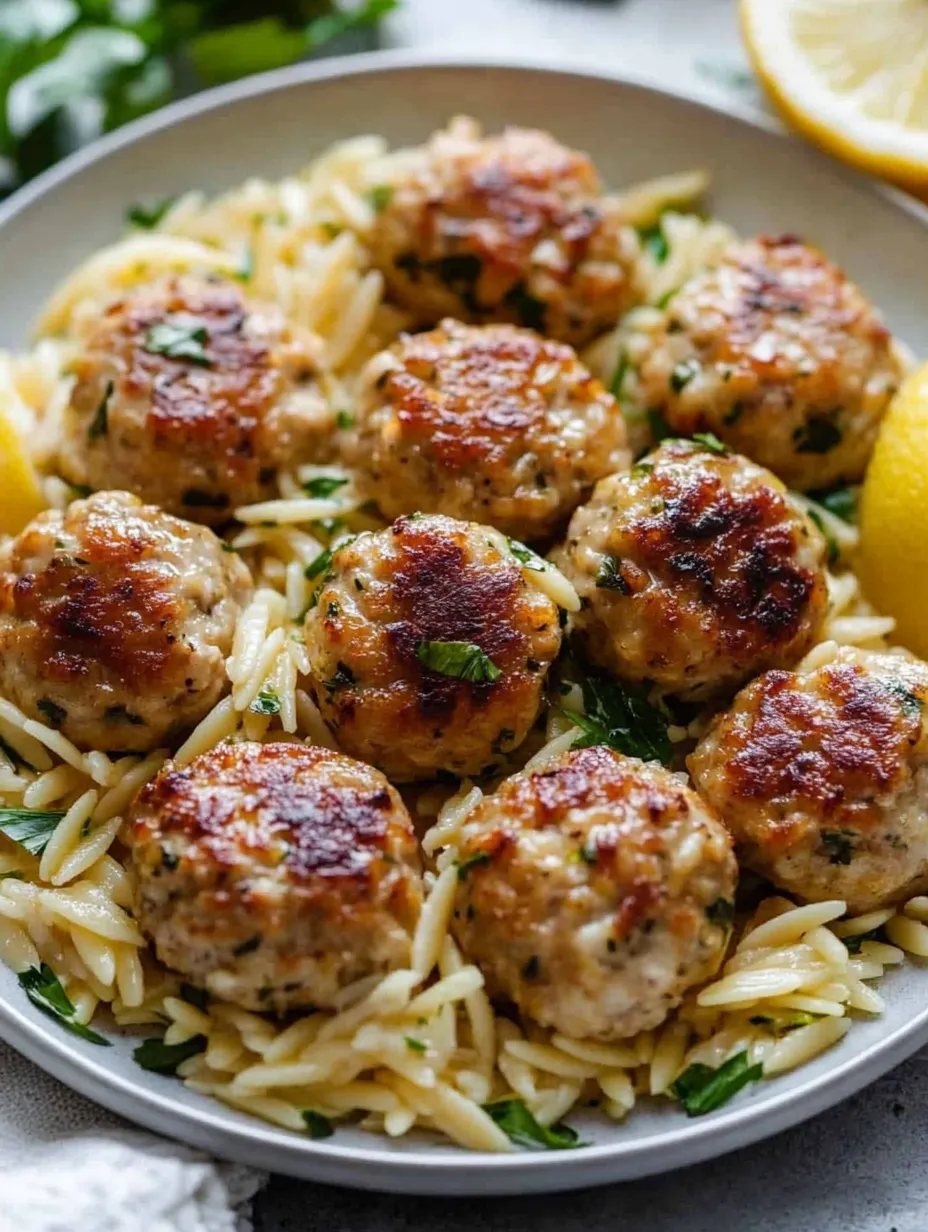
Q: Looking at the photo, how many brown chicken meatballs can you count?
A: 10